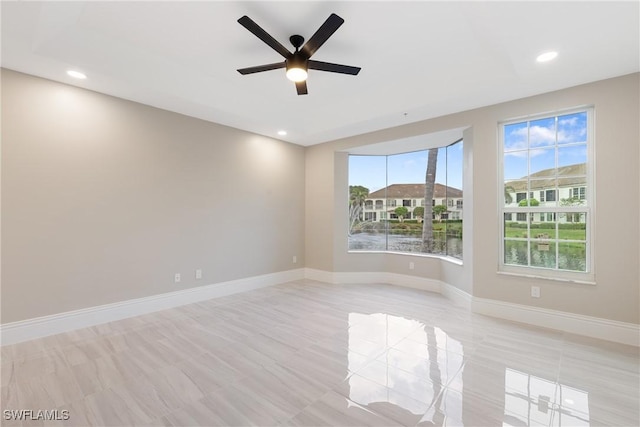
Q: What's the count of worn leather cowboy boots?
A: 0